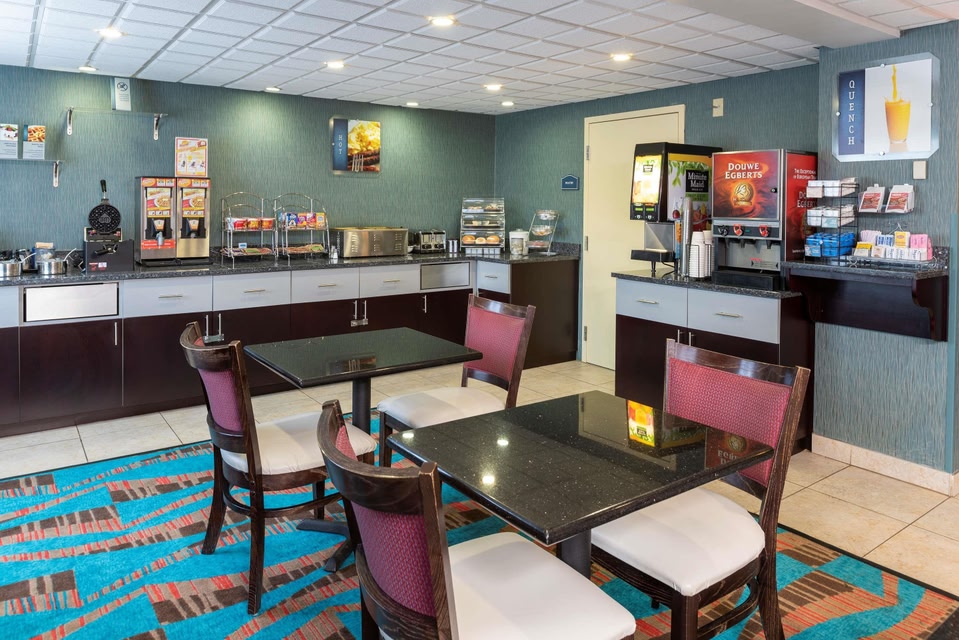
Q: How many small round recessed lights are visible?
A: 9